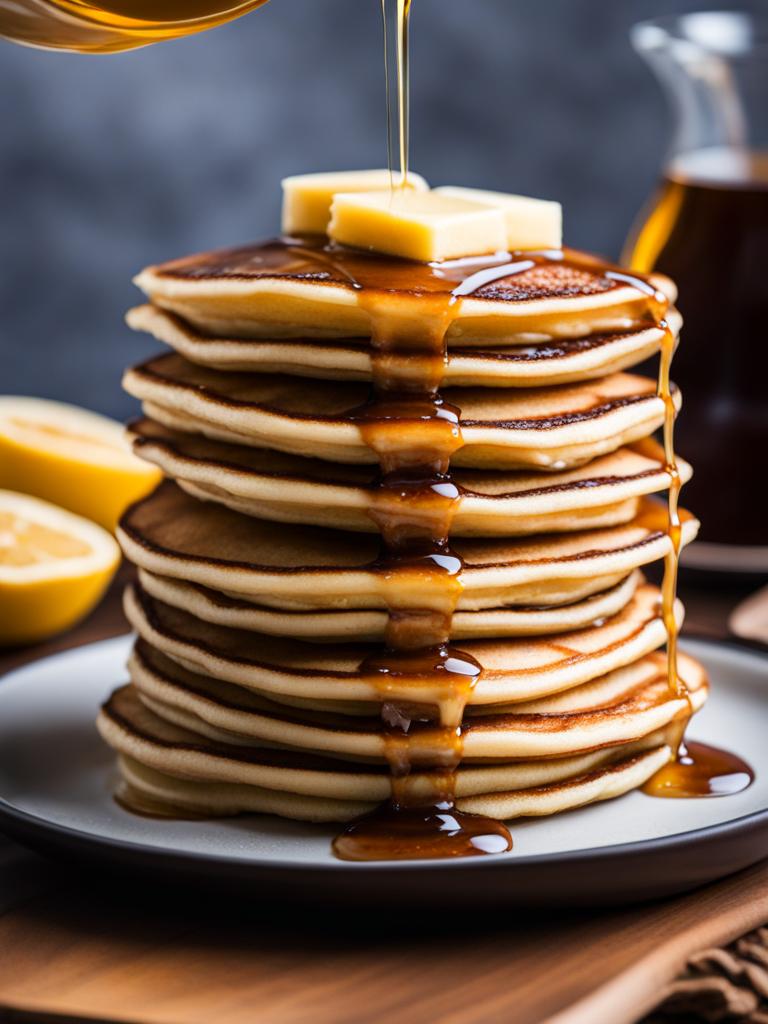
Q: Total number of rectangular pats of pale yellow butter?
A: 3